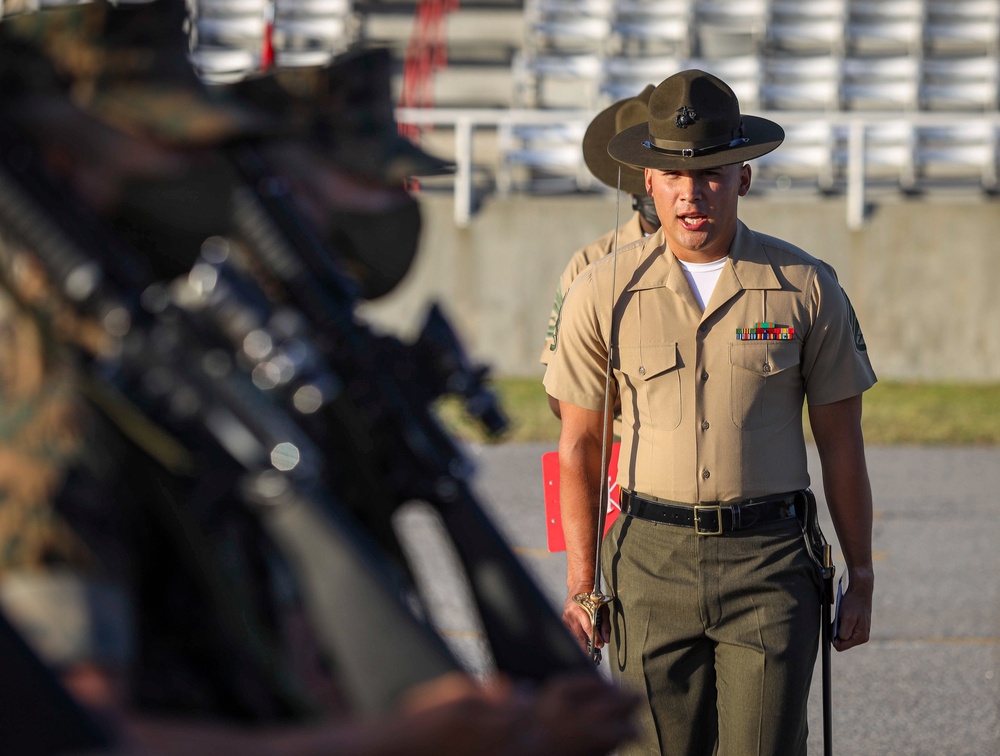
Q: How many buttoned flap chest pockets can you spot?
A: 2